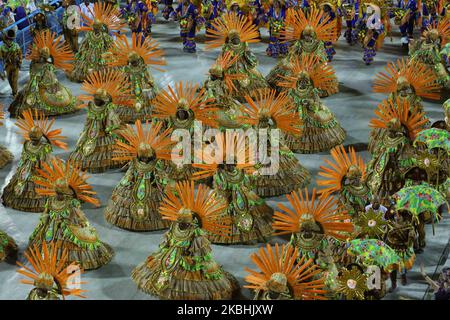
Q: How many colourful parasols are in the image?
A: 3